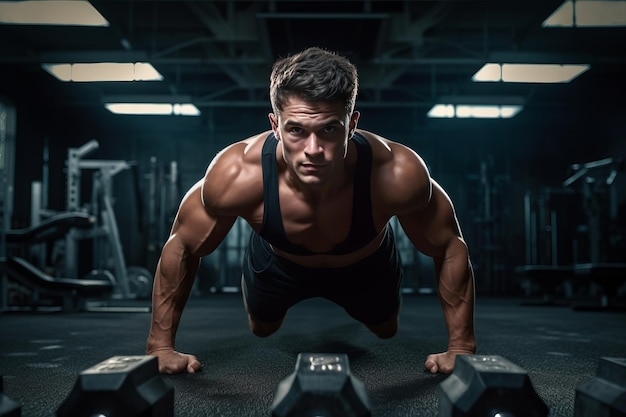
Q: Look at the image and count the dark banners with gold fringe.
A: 0